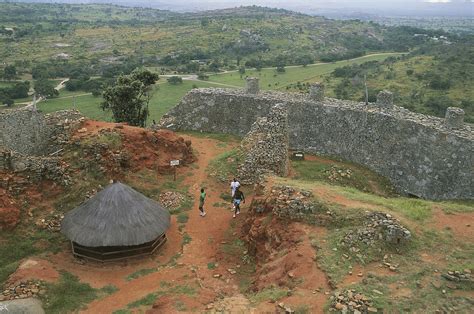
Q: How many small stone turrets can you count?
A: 4